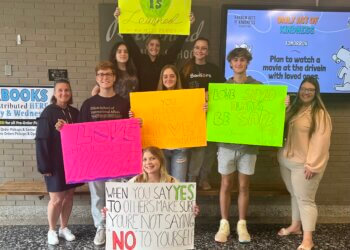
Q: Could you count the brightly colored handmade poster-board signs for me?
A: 4